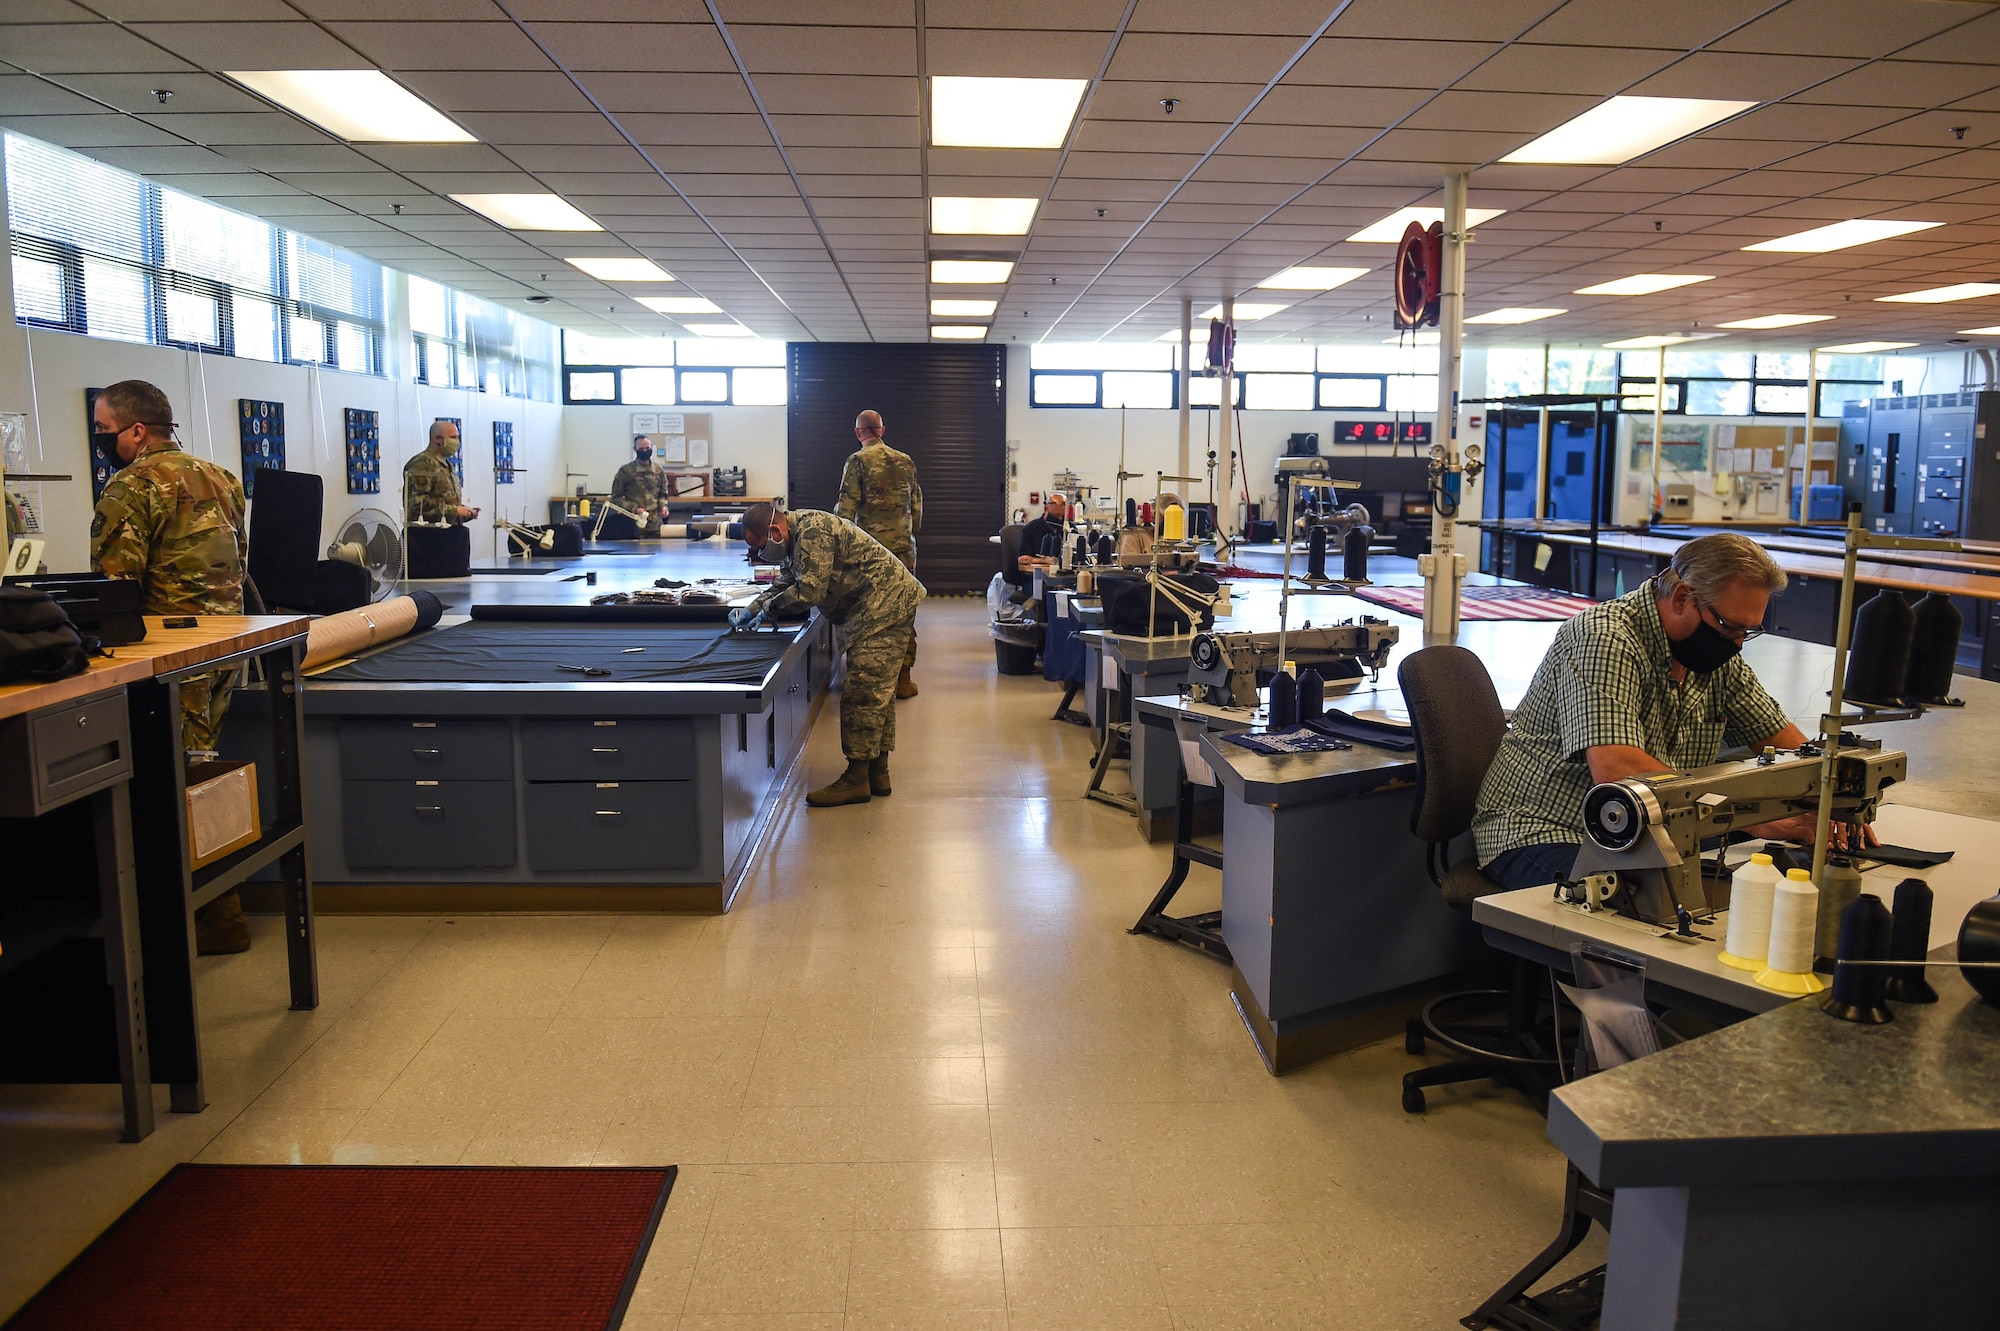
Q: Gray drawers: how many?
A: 5